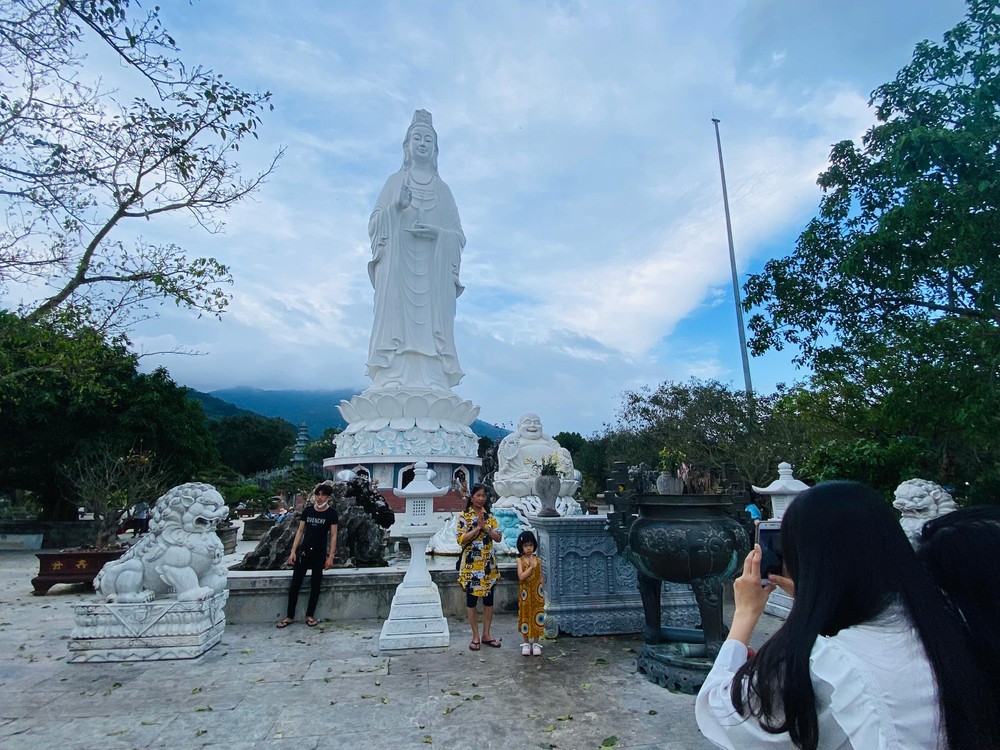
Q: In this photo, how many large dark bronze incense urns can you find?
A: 1